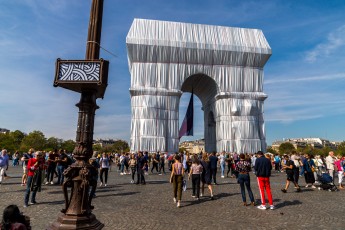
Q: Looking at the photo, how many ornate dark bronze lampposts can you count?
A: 1